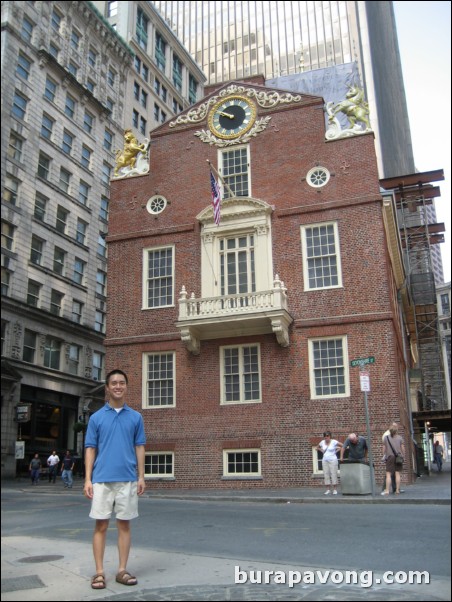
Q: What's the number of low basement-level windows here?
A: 3